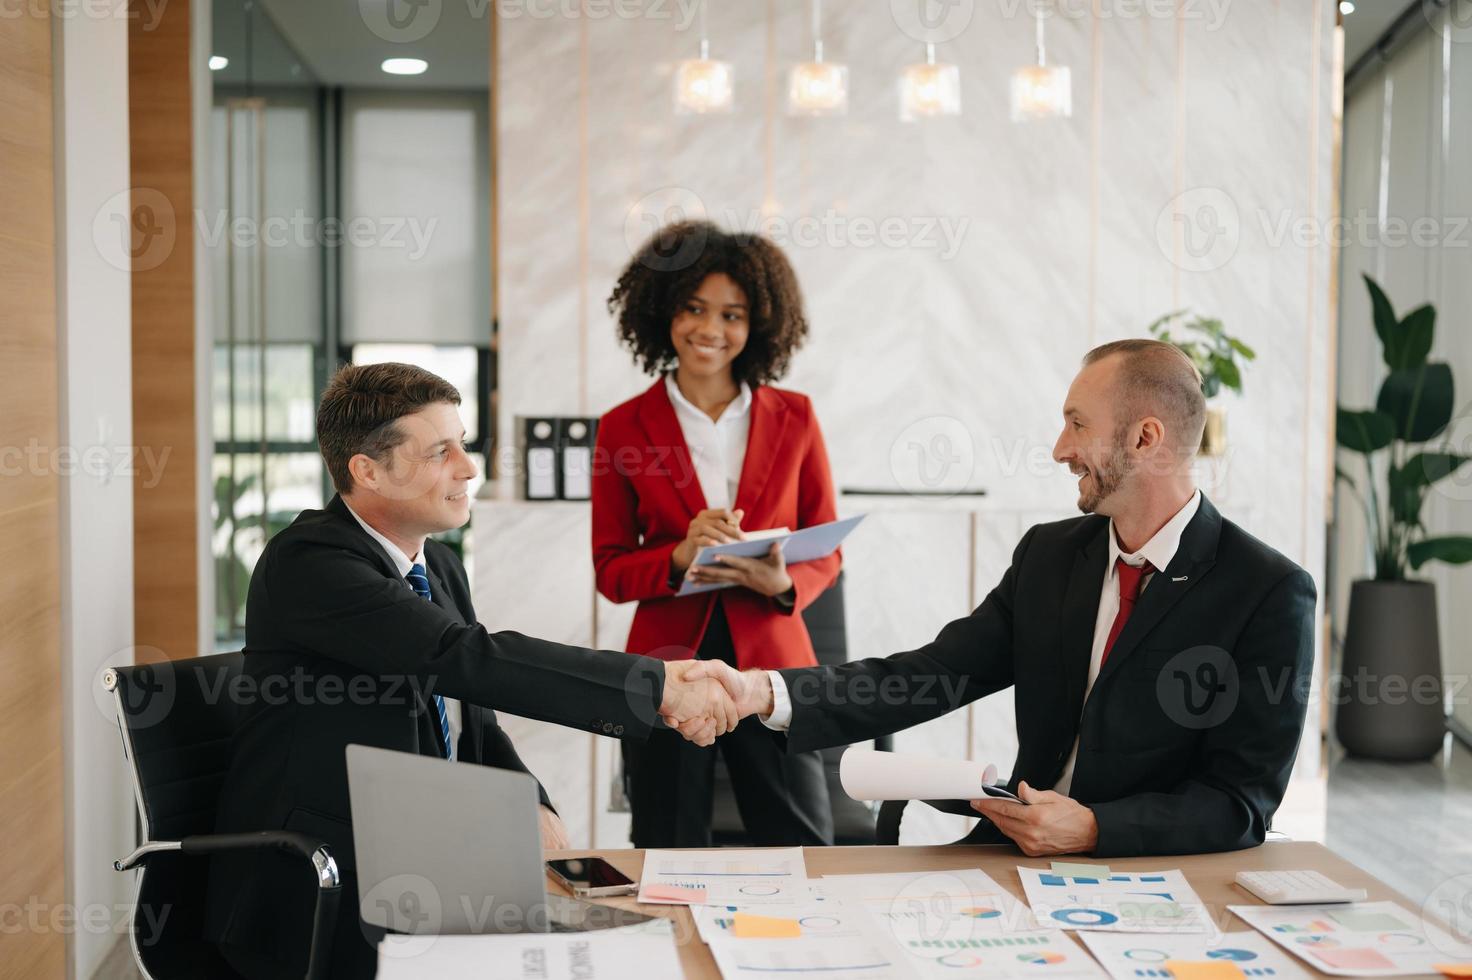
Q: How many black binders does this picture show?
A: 2